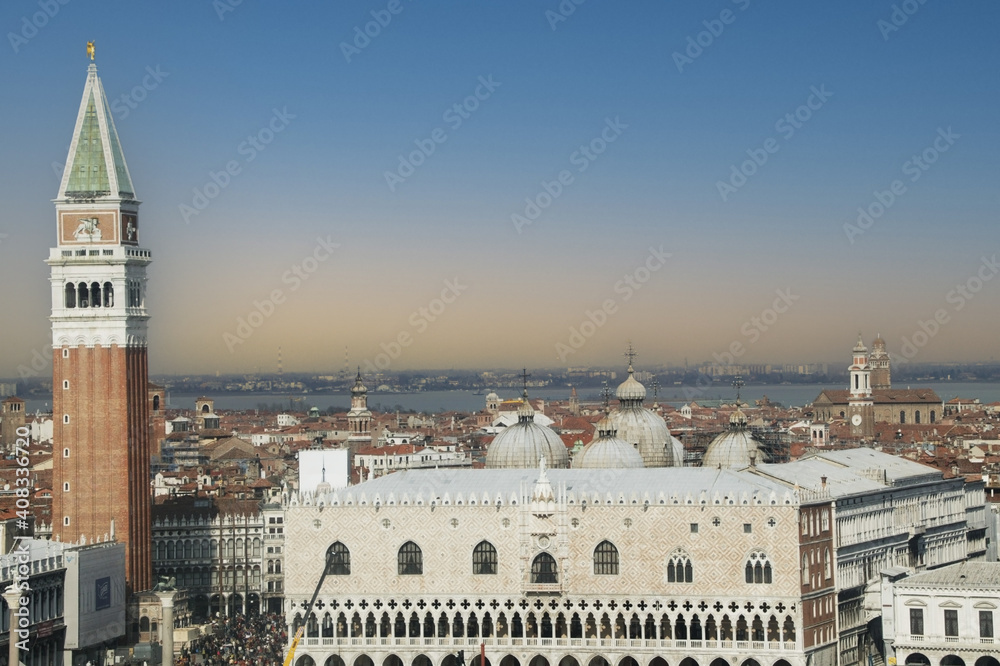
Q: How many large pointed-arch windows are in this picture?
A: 7